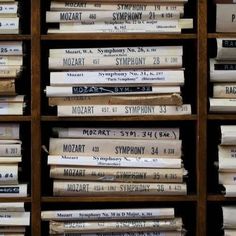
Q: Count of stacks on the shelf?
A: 12